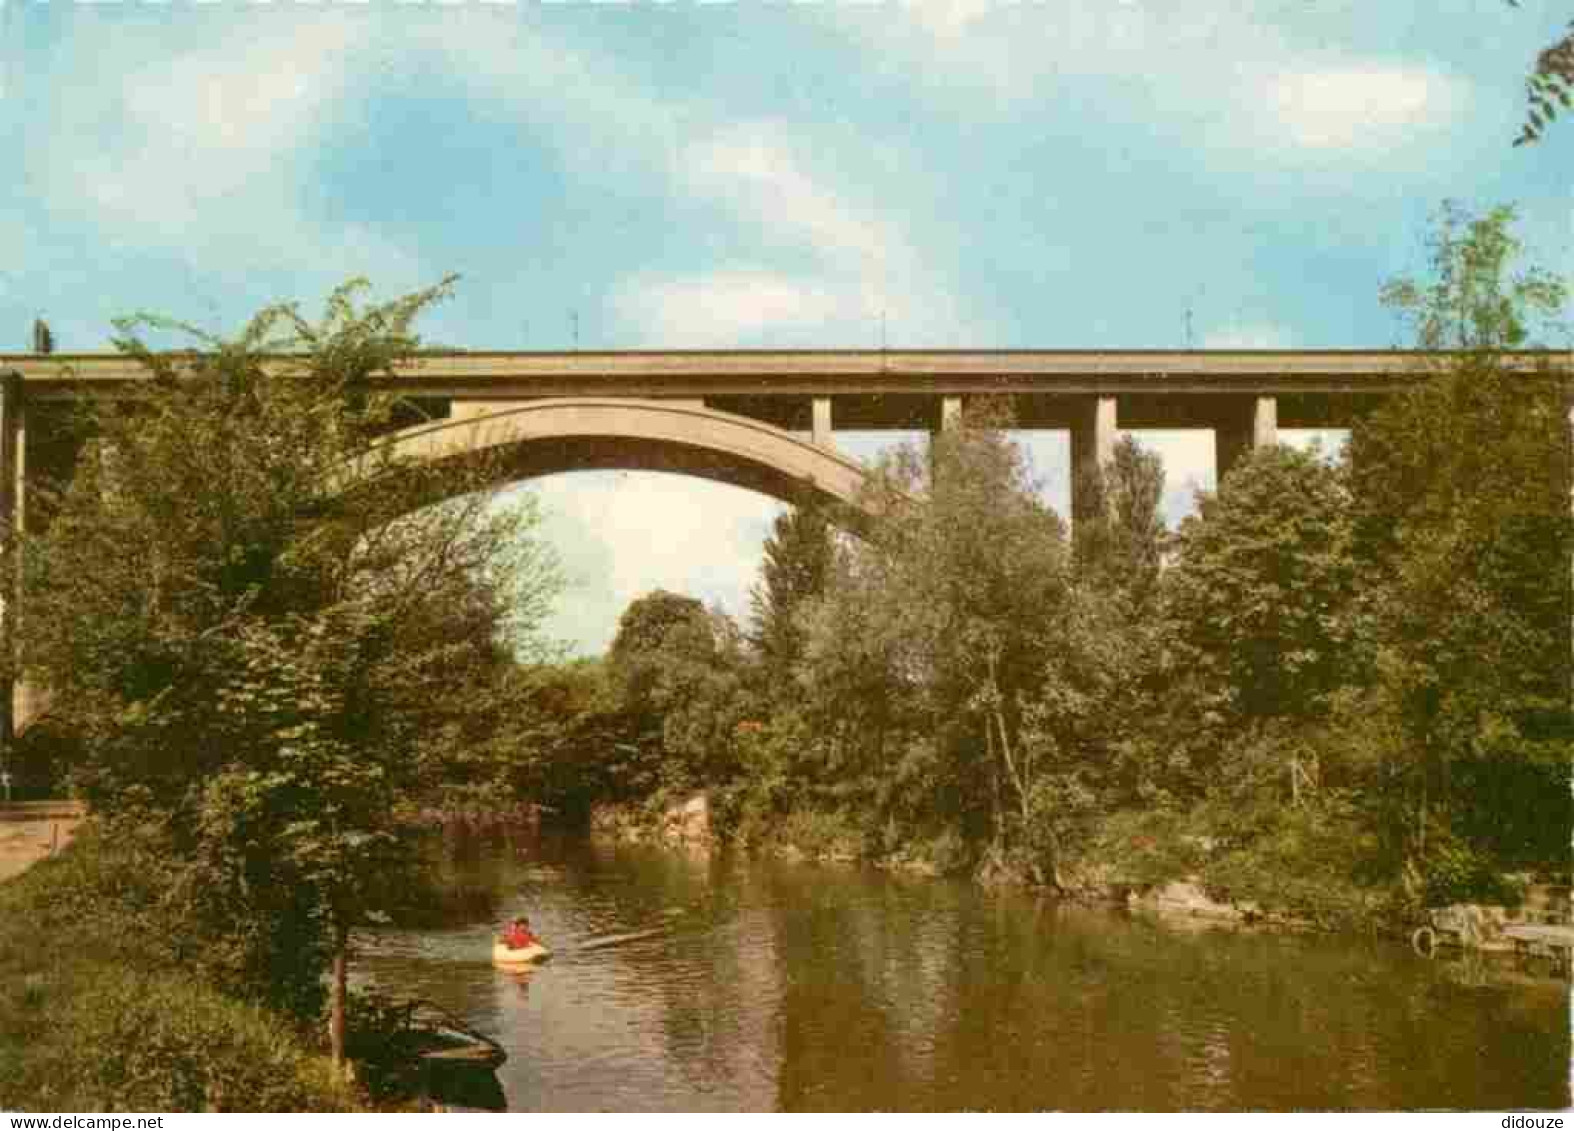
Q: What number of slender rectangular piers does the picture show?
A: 4